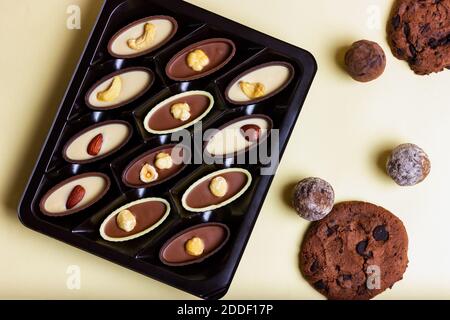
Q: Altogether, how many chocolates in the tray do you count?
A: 12